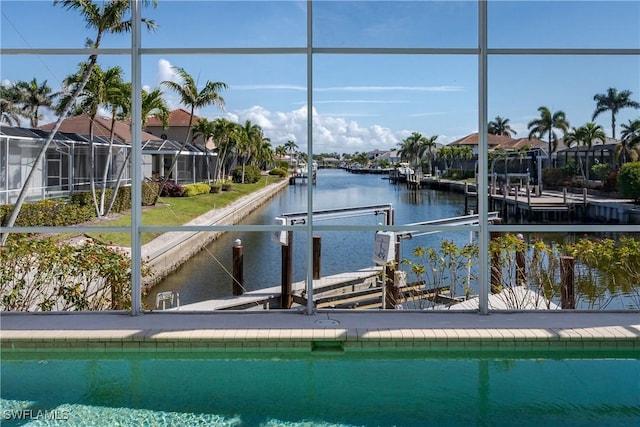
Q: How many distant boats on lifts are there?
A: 2